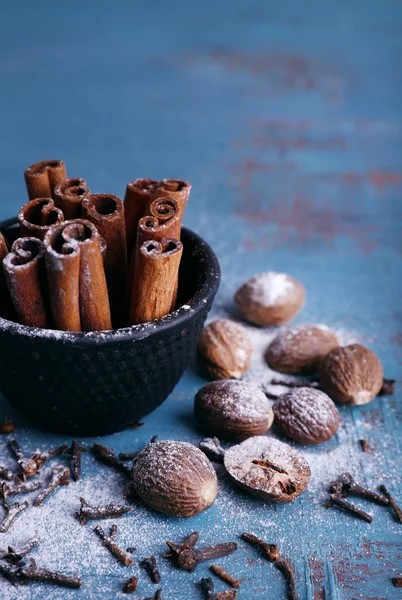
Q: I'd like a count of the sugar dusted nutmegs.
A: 8